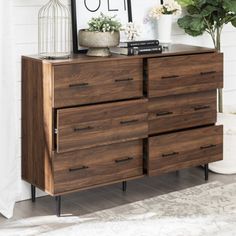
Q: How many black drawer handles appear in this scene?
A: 12